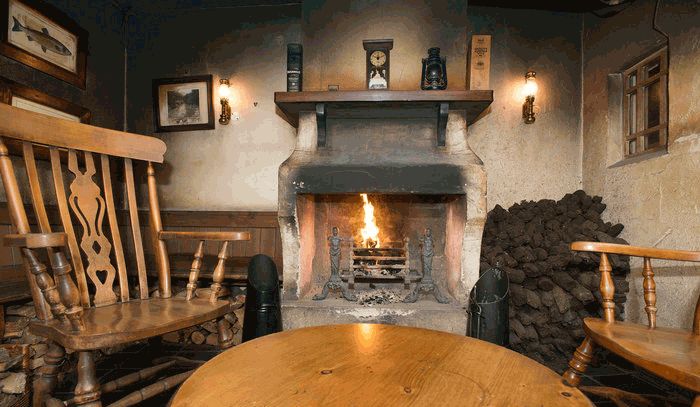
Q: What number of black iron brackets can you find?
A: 2